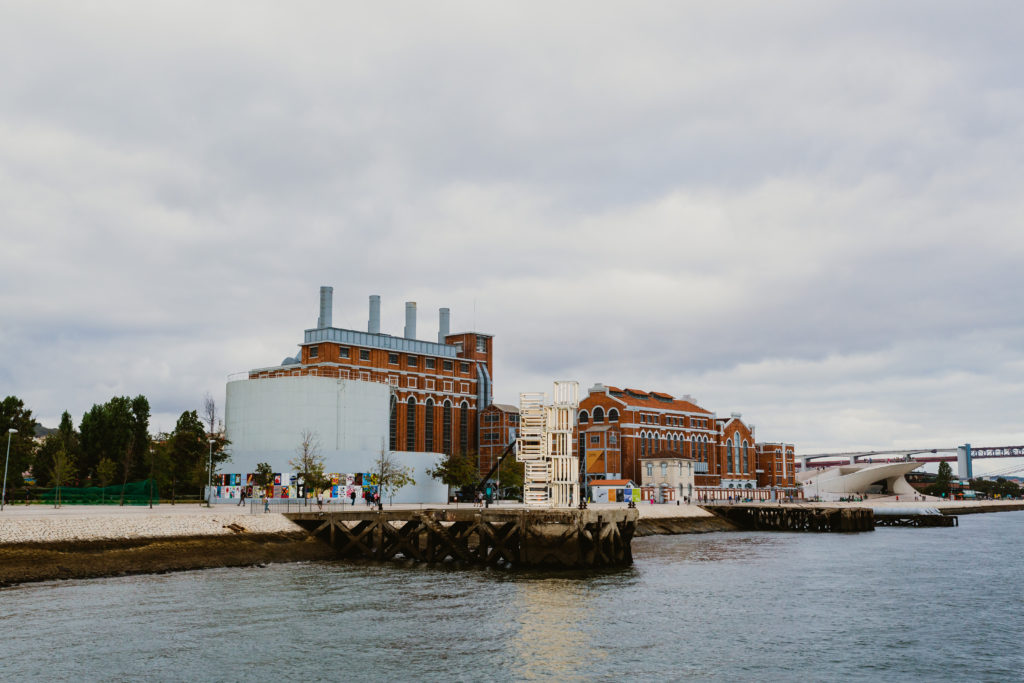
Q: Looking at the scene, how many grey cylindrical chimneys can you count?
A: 4